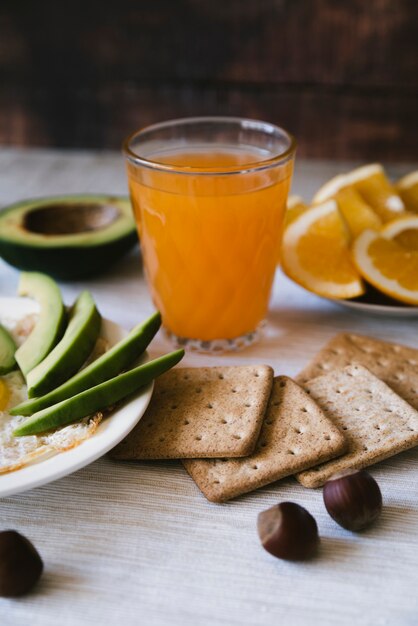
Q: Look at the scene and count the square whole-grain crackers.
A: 4